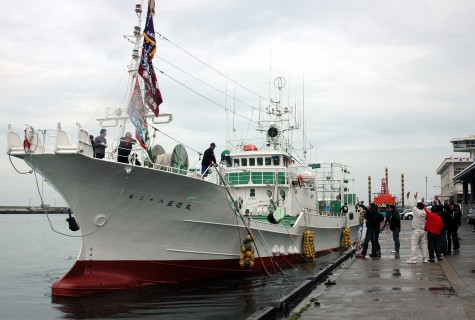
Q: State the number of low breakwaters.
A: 1